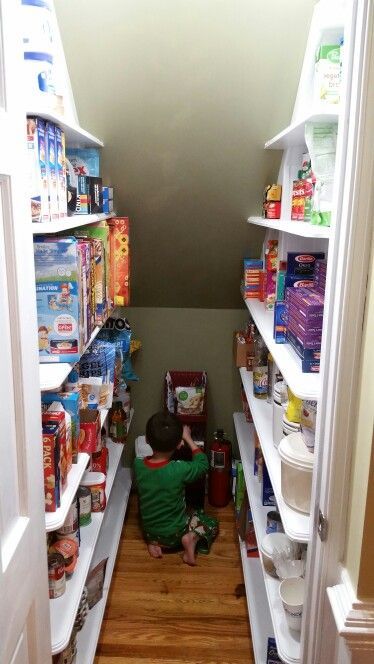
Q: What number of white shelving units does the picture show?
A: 2